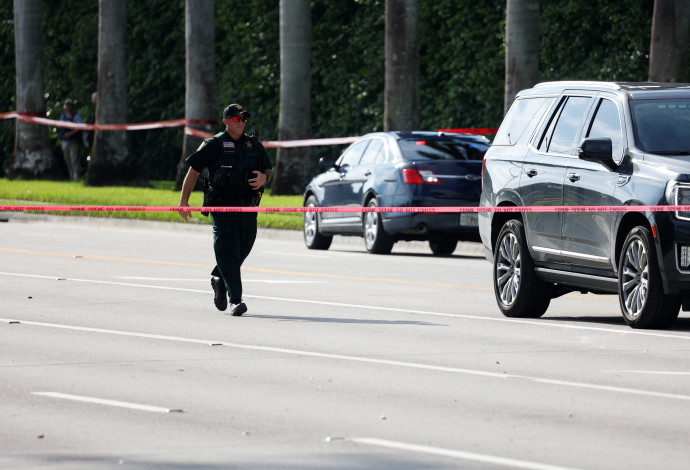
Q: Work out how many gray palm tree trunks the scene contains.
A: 7